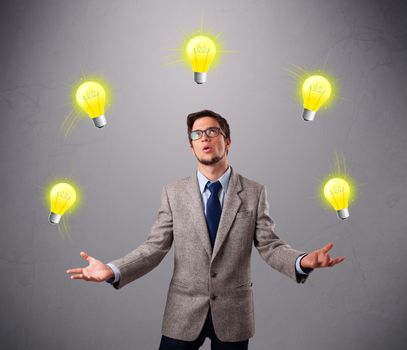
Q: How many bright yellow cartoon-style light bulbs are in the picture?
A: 5